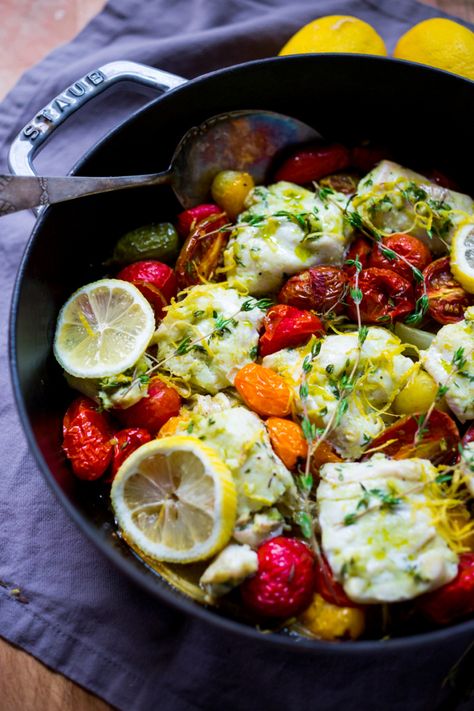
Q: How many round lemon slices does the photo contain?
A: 3